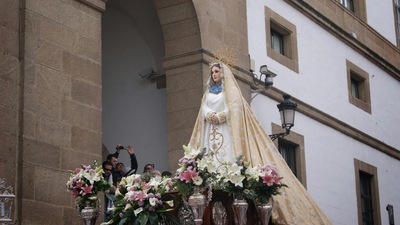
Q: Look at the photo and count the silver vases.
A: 4